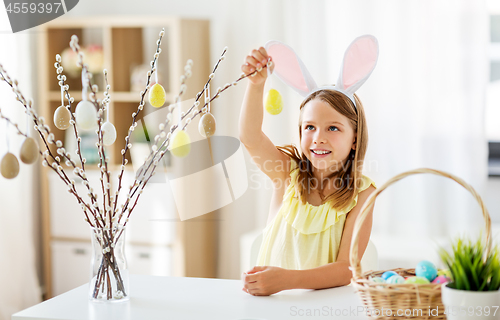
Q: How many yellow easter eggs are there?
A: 3